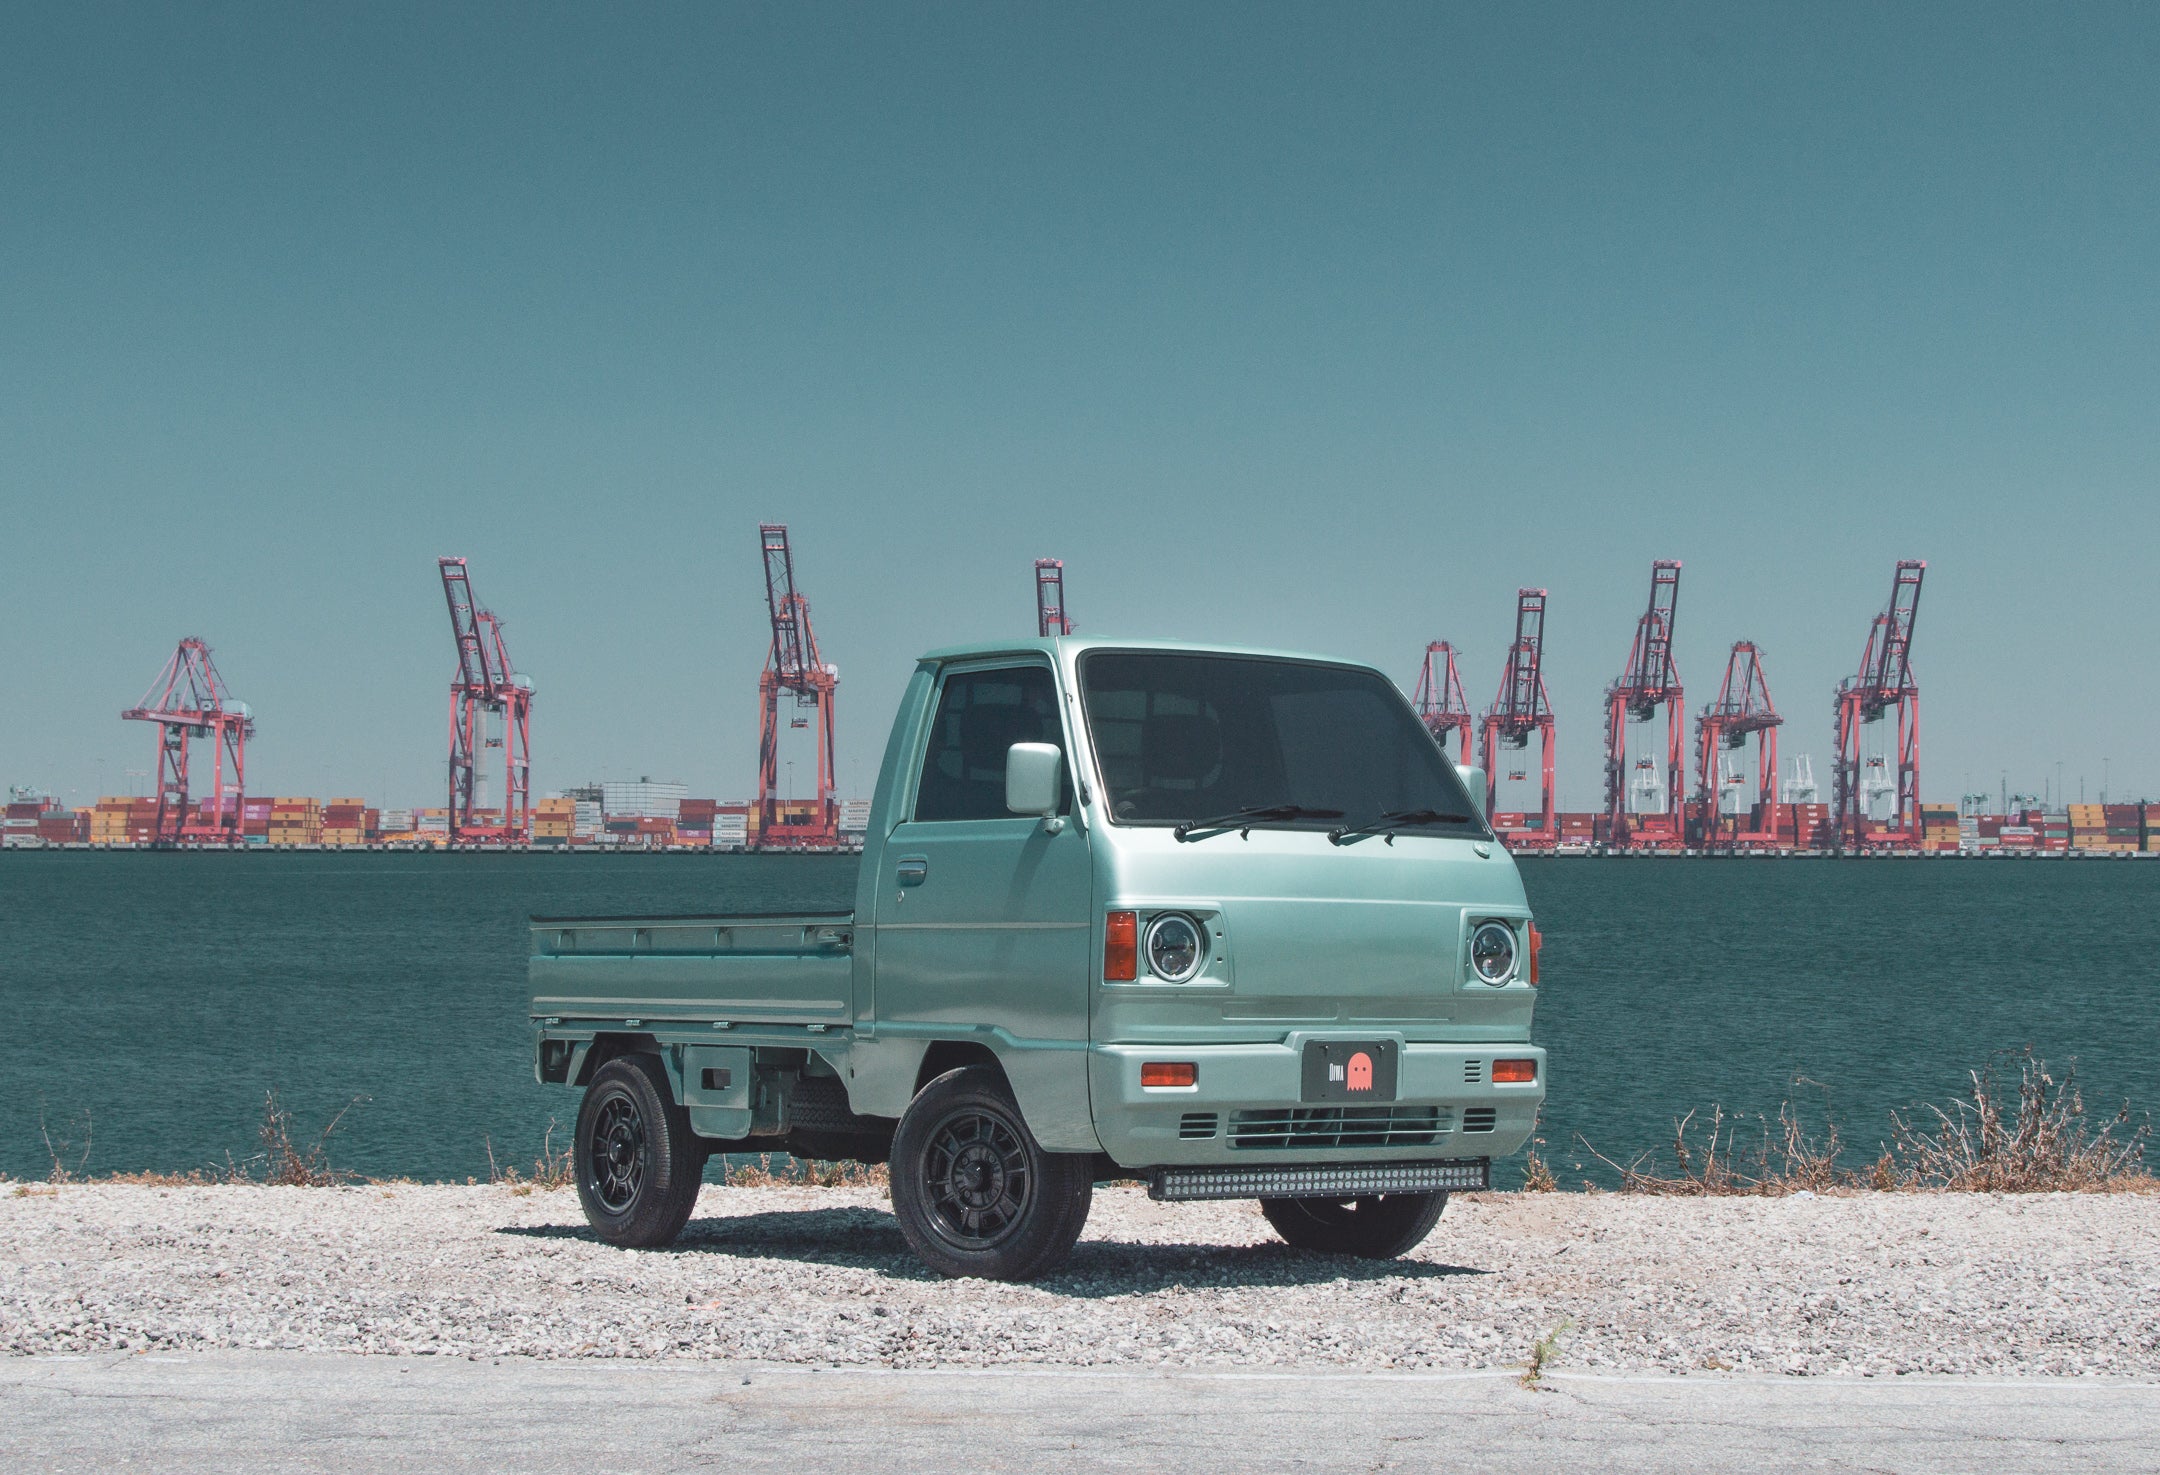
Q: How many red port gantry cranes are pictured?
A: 9